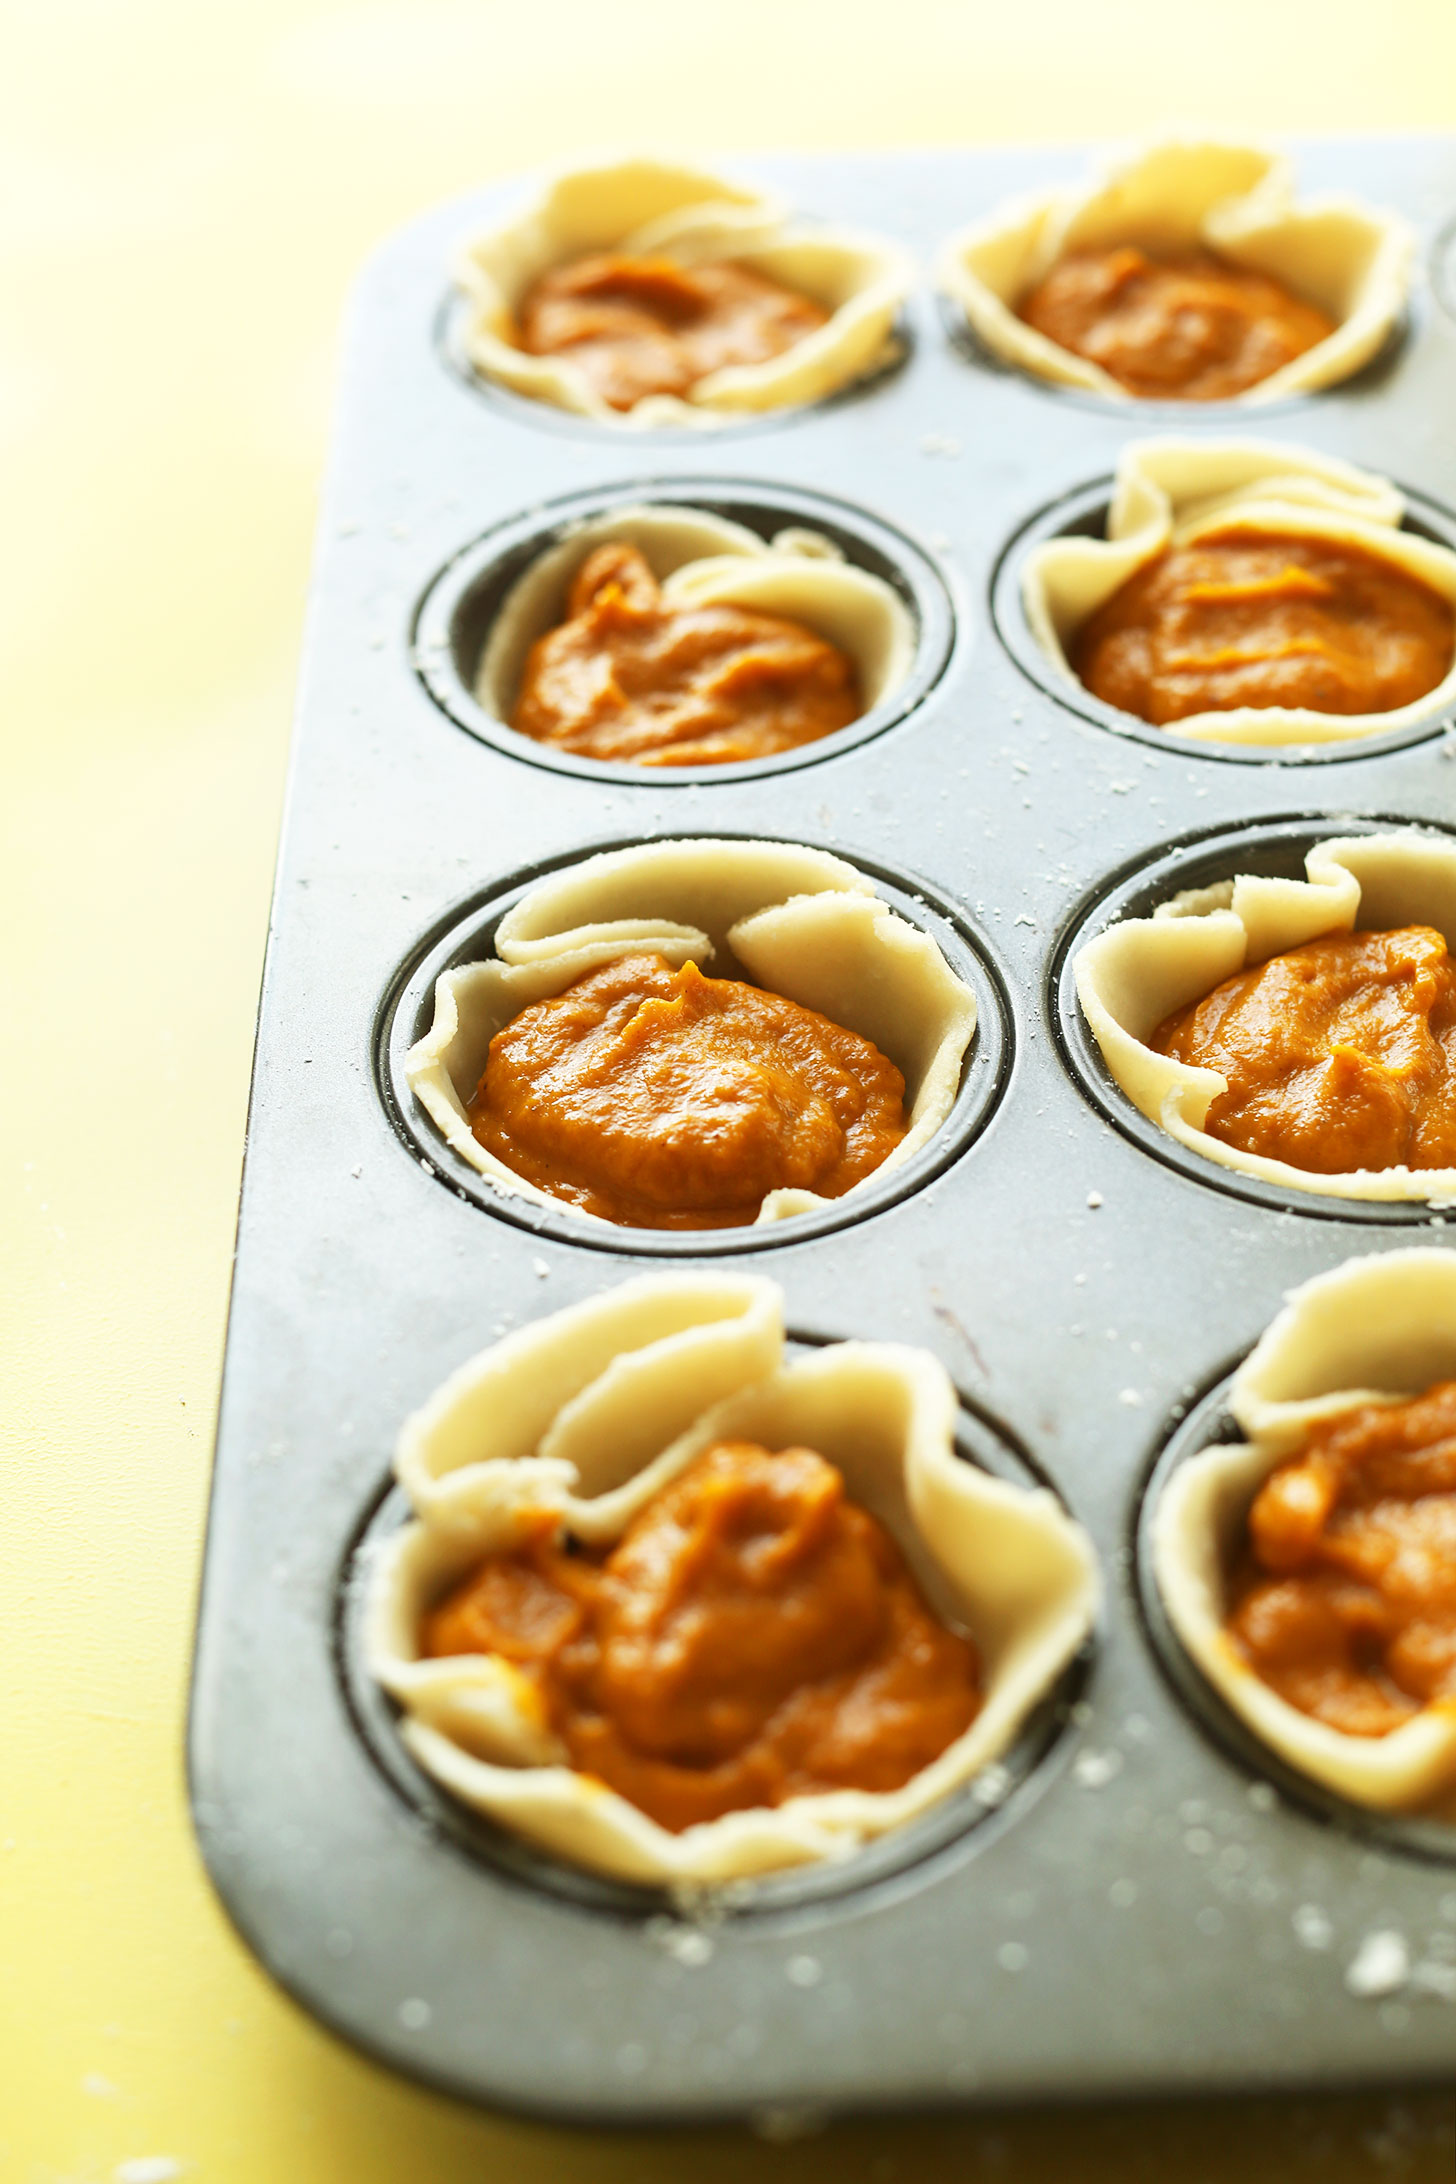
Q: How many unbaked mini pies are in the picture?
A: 8